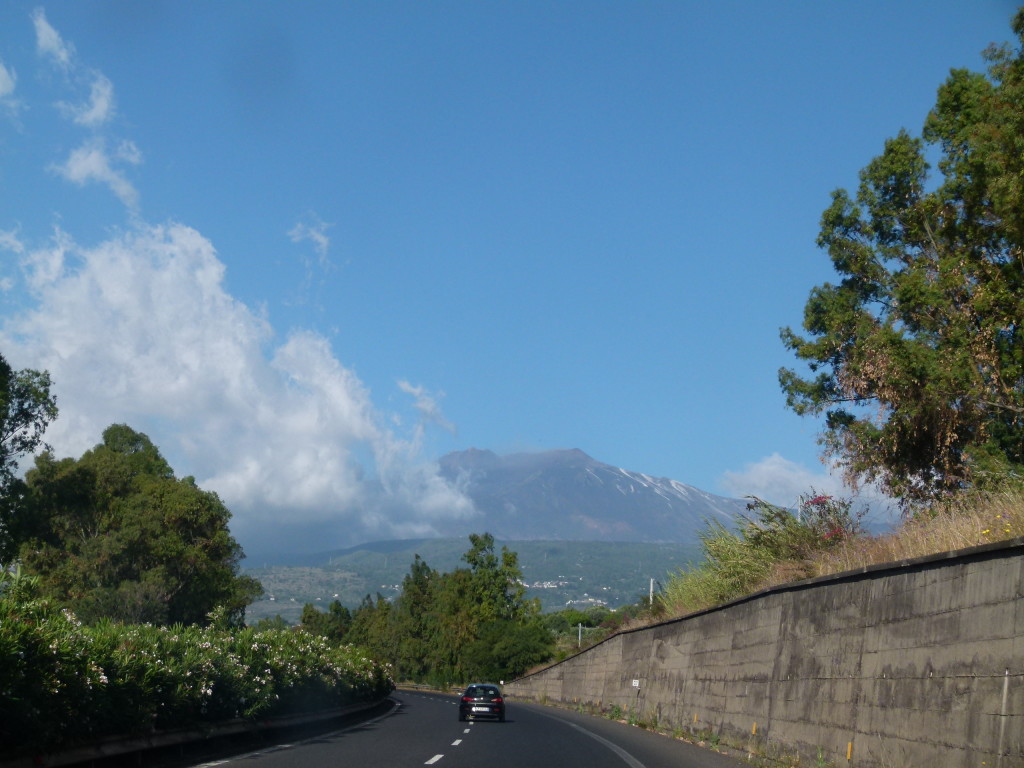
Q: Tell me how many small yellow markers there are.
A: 6